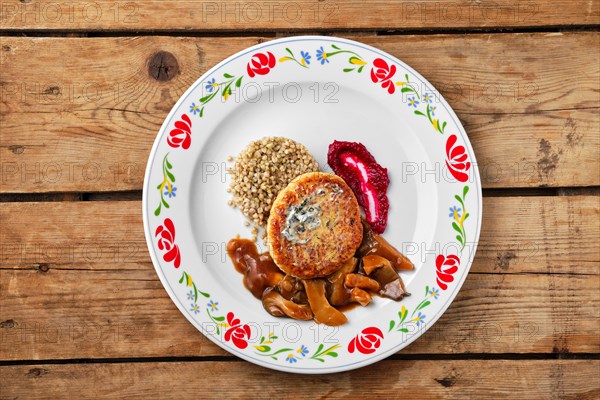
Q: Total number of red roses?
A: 8